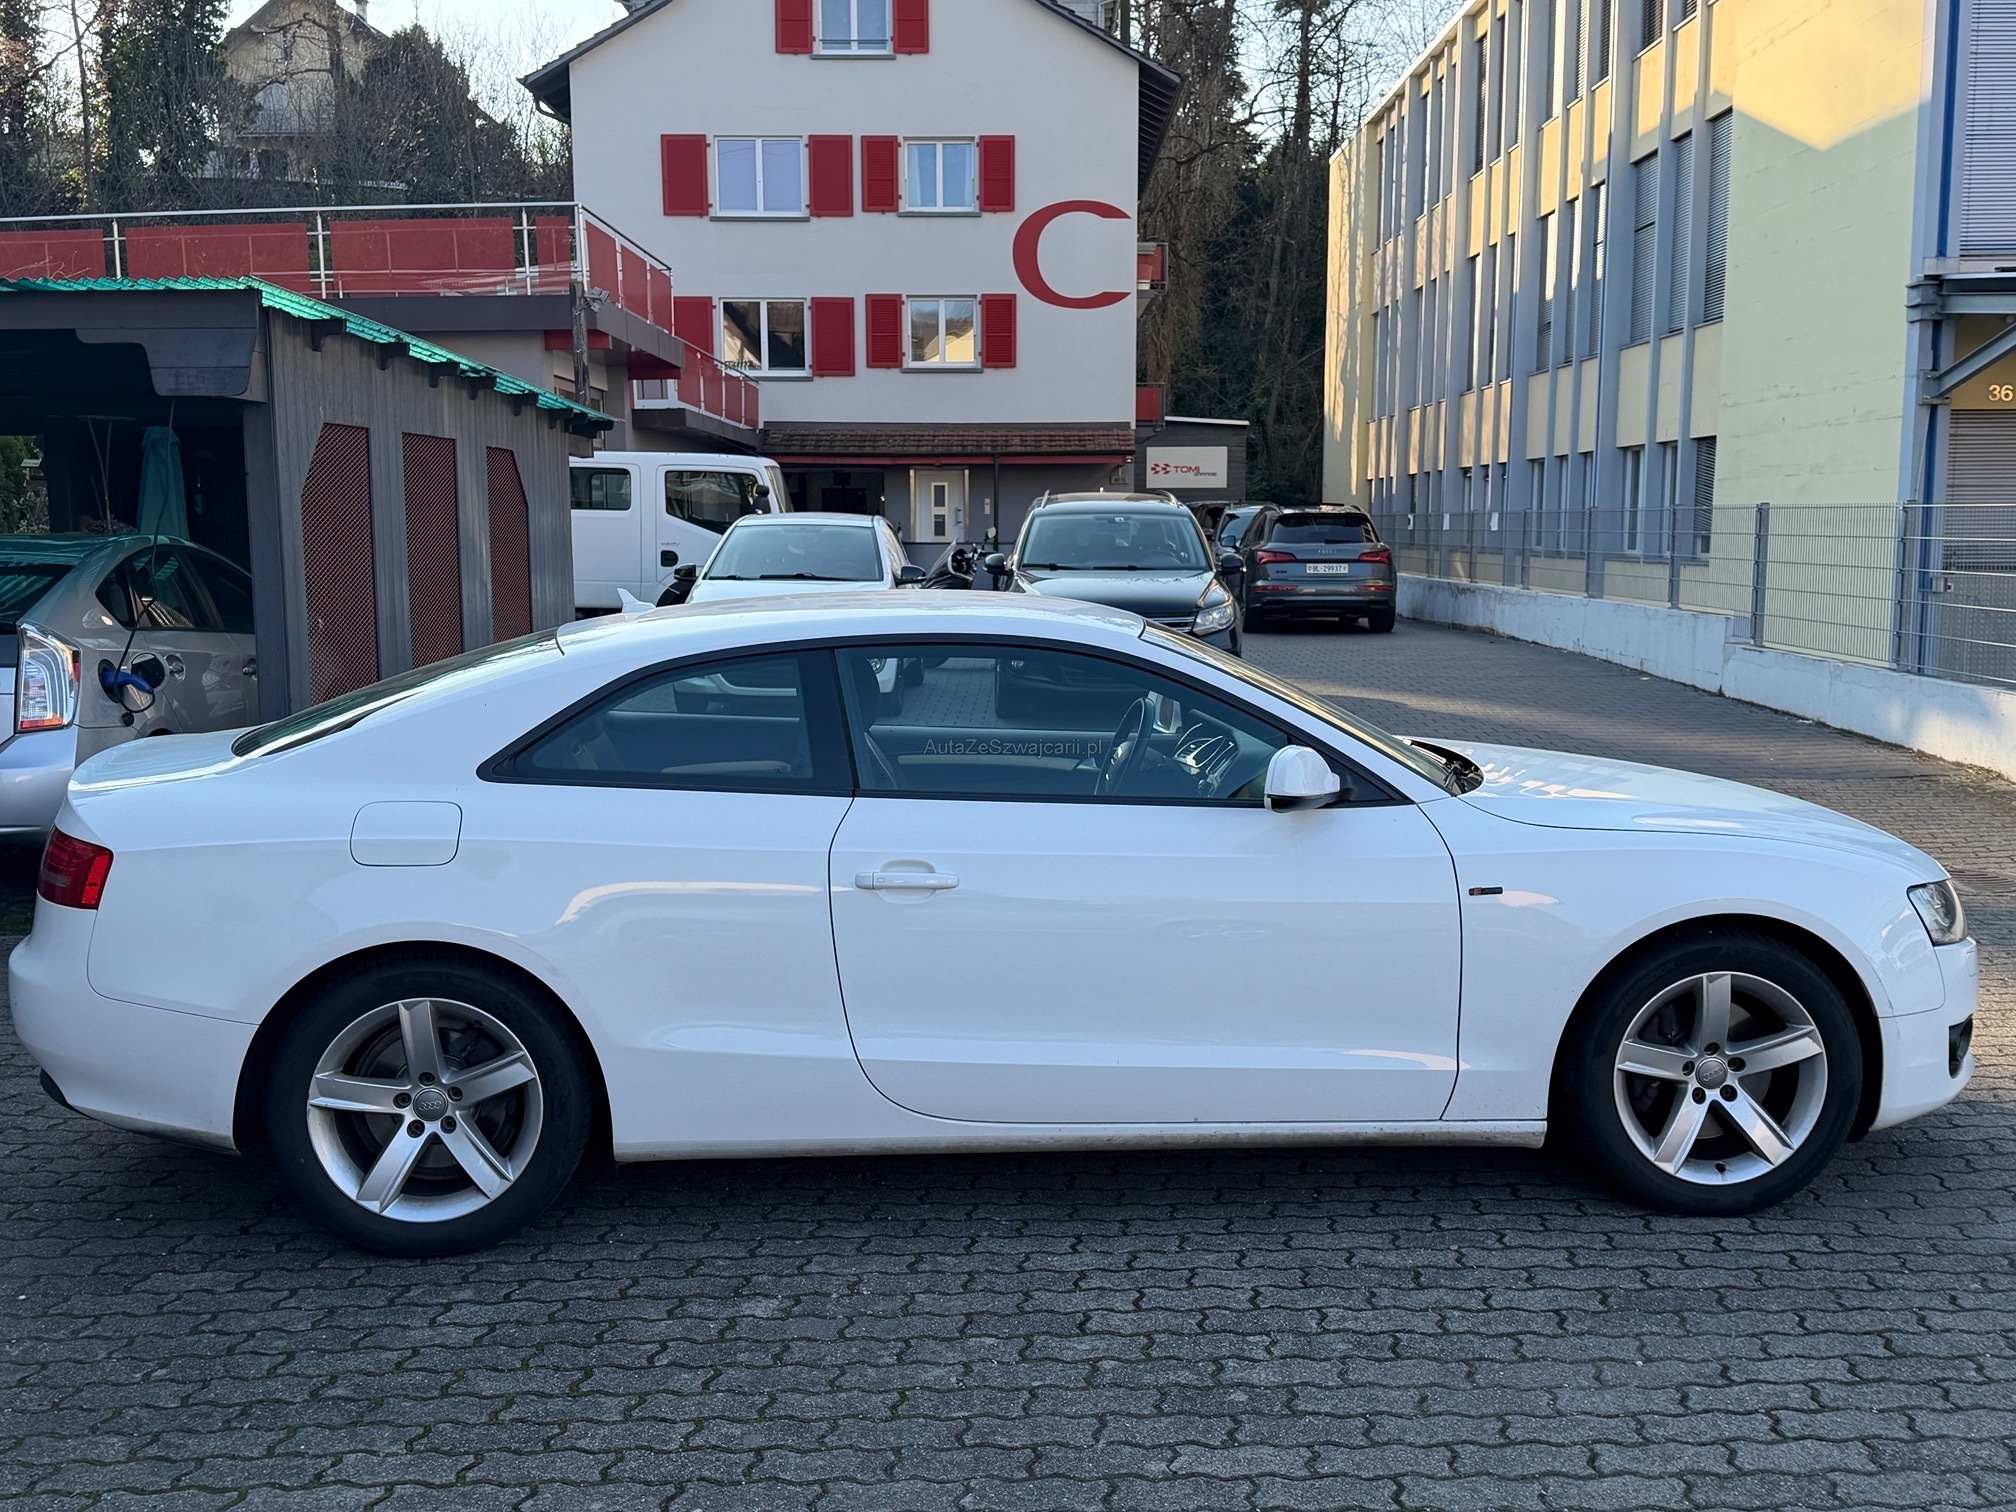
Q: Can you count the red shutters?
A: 10